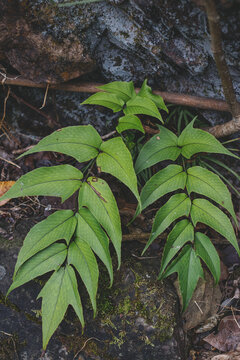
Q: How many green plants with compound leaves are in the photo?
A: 3